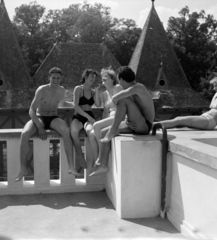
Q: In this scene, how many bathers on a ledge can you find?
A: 5